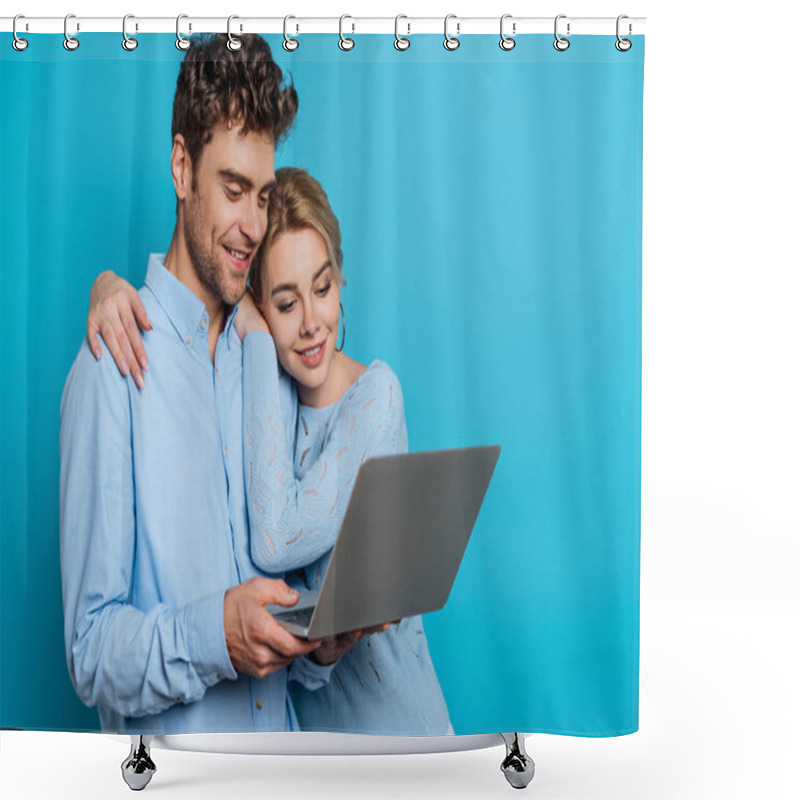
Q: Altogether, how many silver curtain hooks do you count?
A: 12